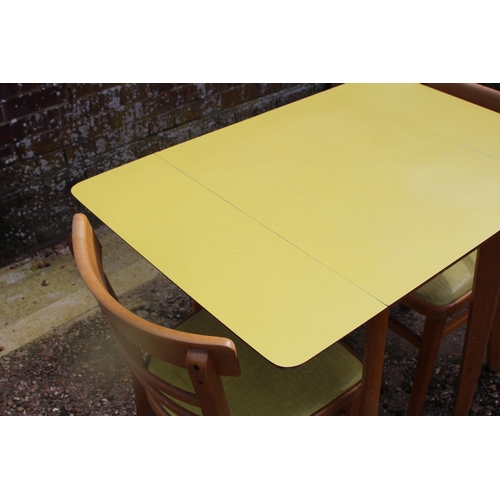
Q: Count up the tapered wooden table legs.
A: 2